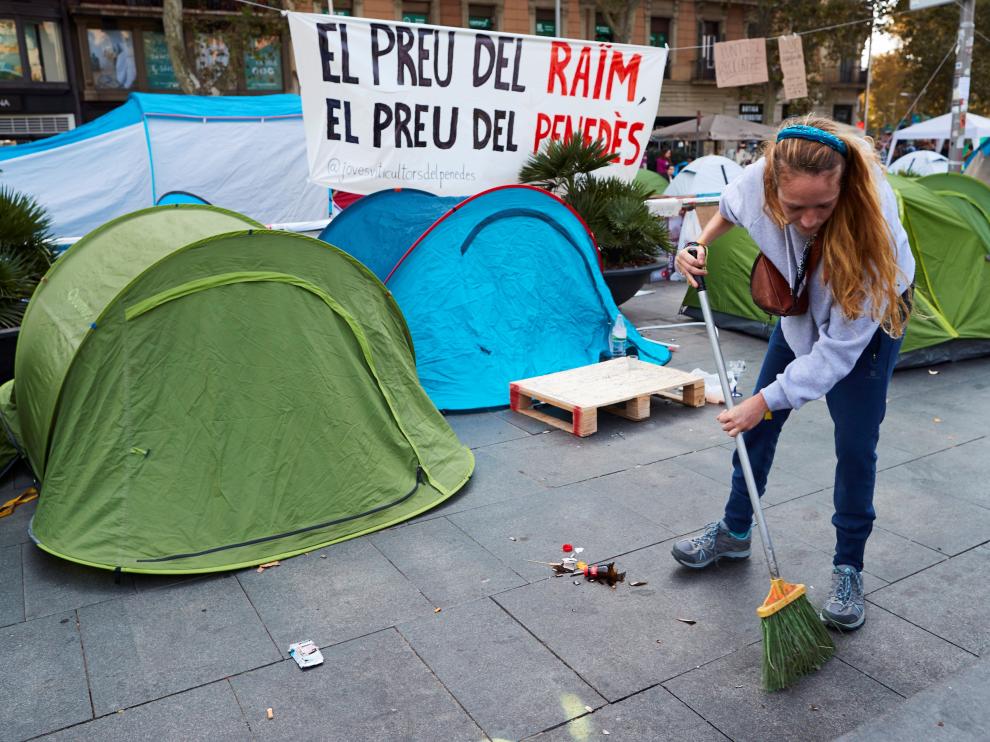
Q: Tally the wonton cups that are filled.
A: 0